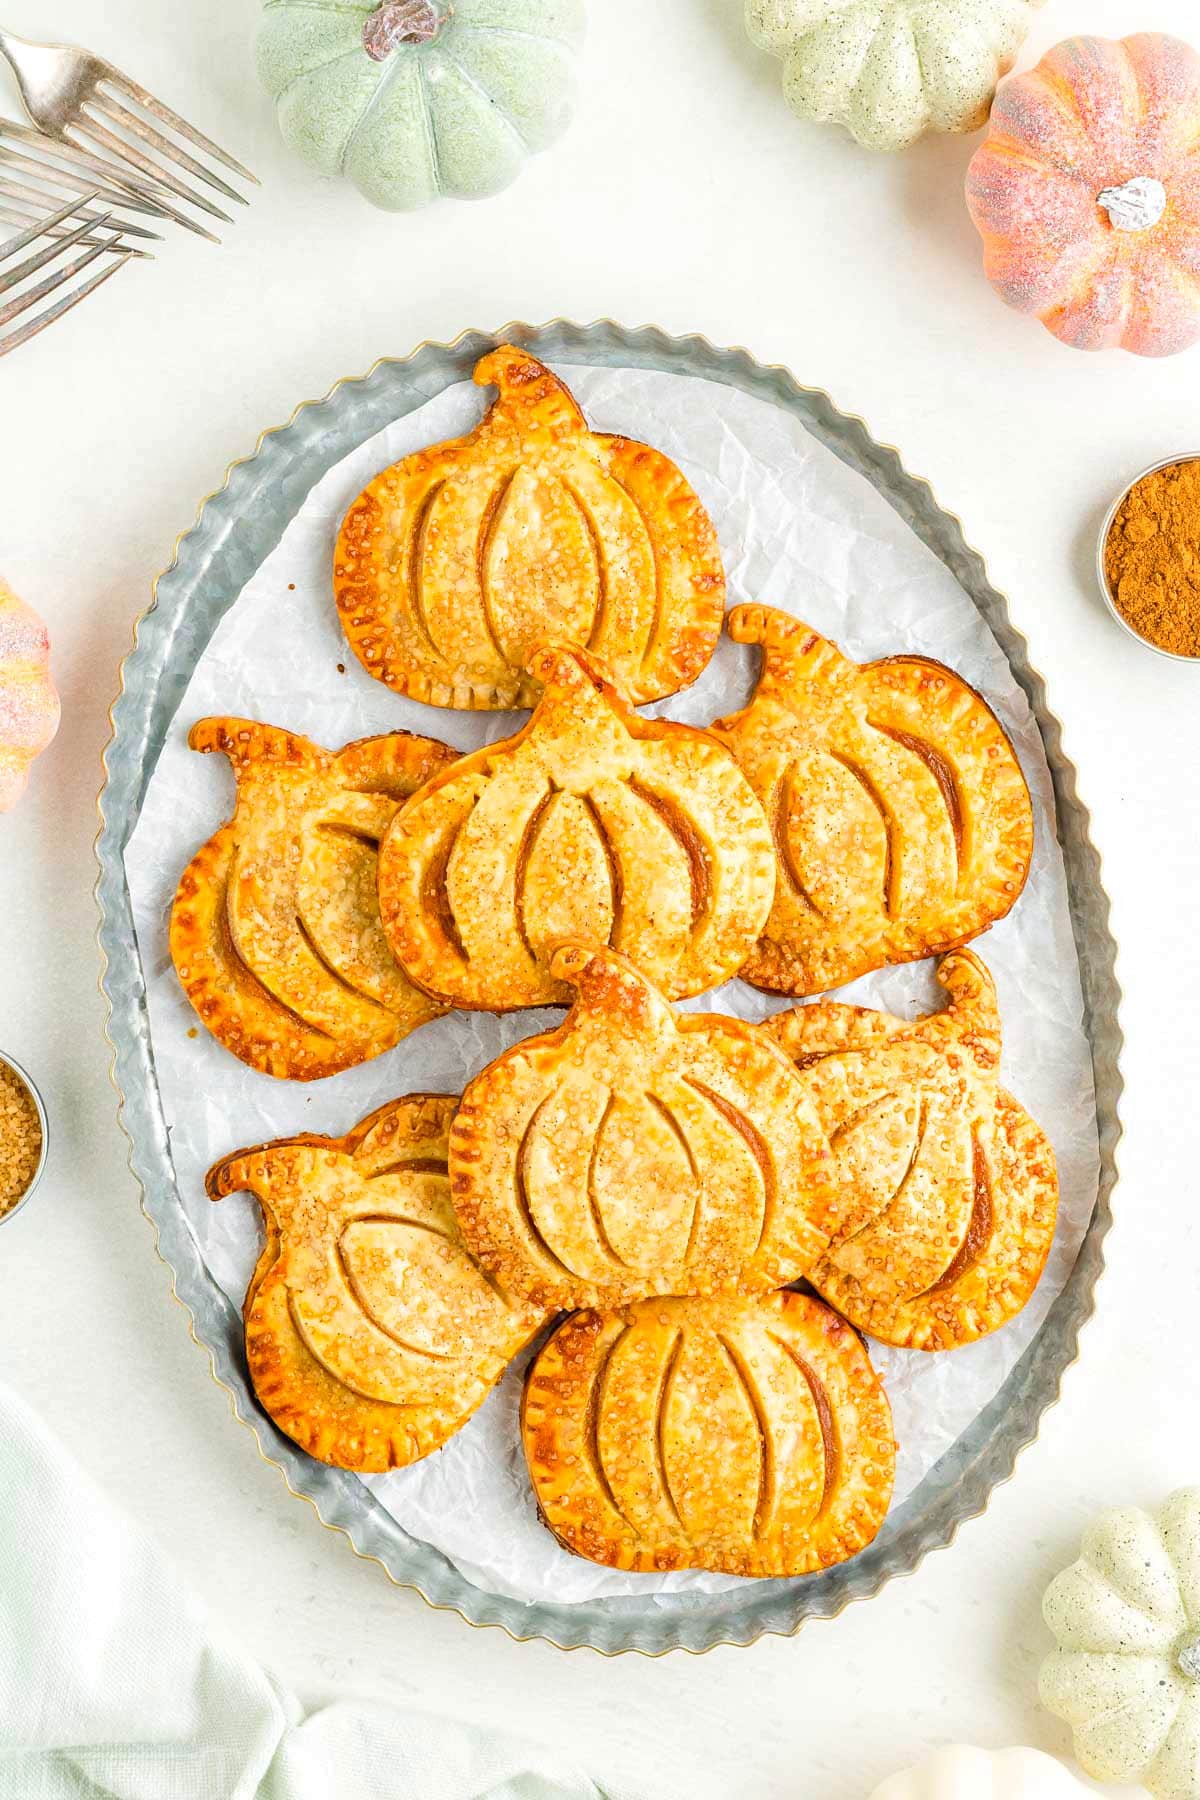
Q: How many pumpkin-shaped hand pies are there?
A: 8